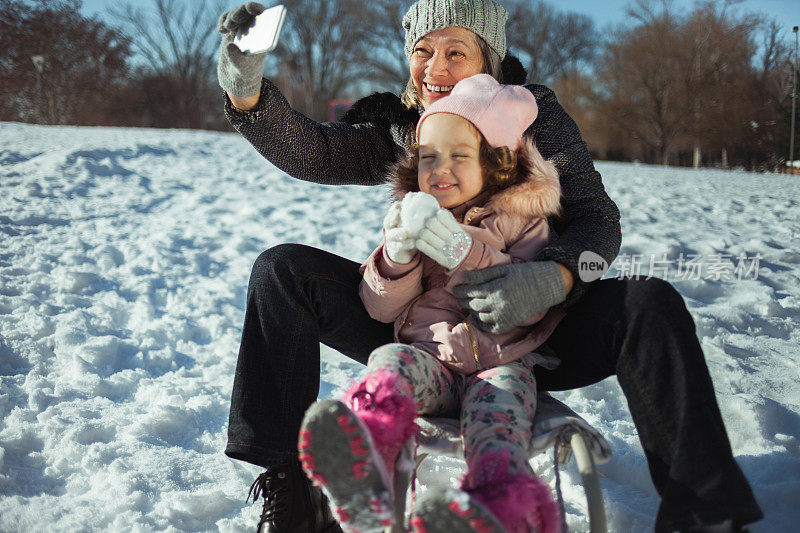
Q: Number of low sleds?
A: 1